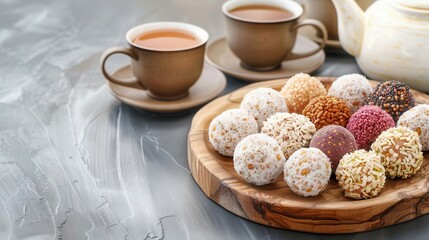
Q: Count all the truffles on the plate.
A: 14